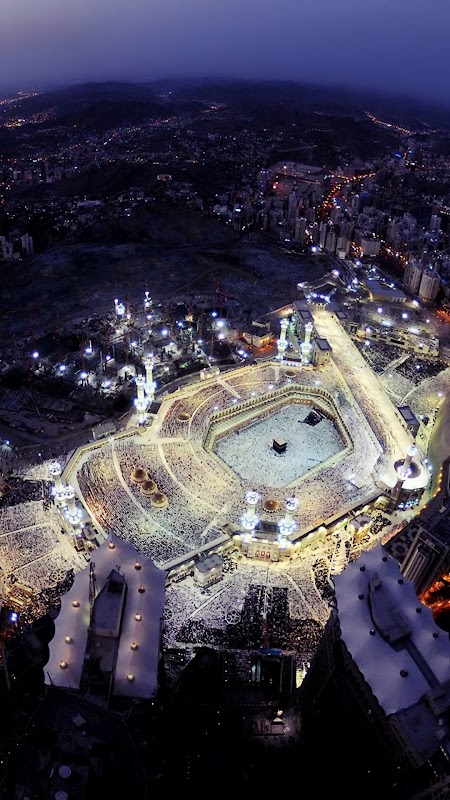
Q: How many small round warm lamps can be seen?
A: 9